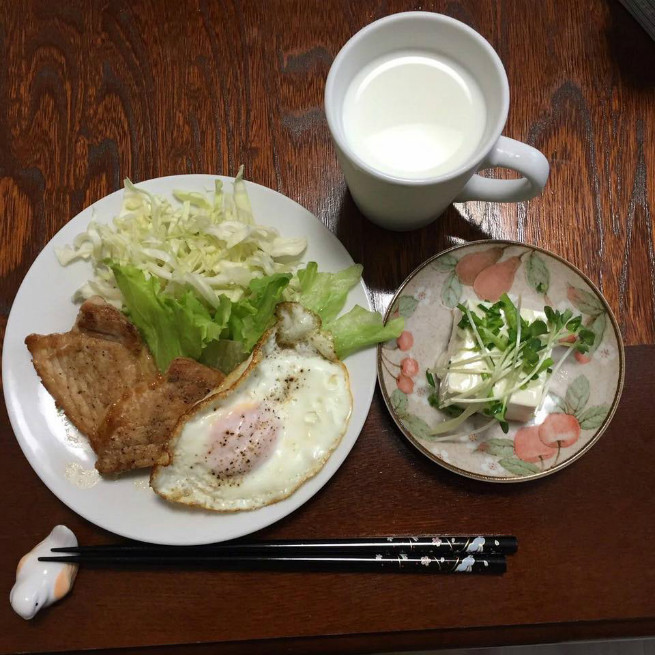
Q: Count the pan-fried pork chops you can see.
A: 2